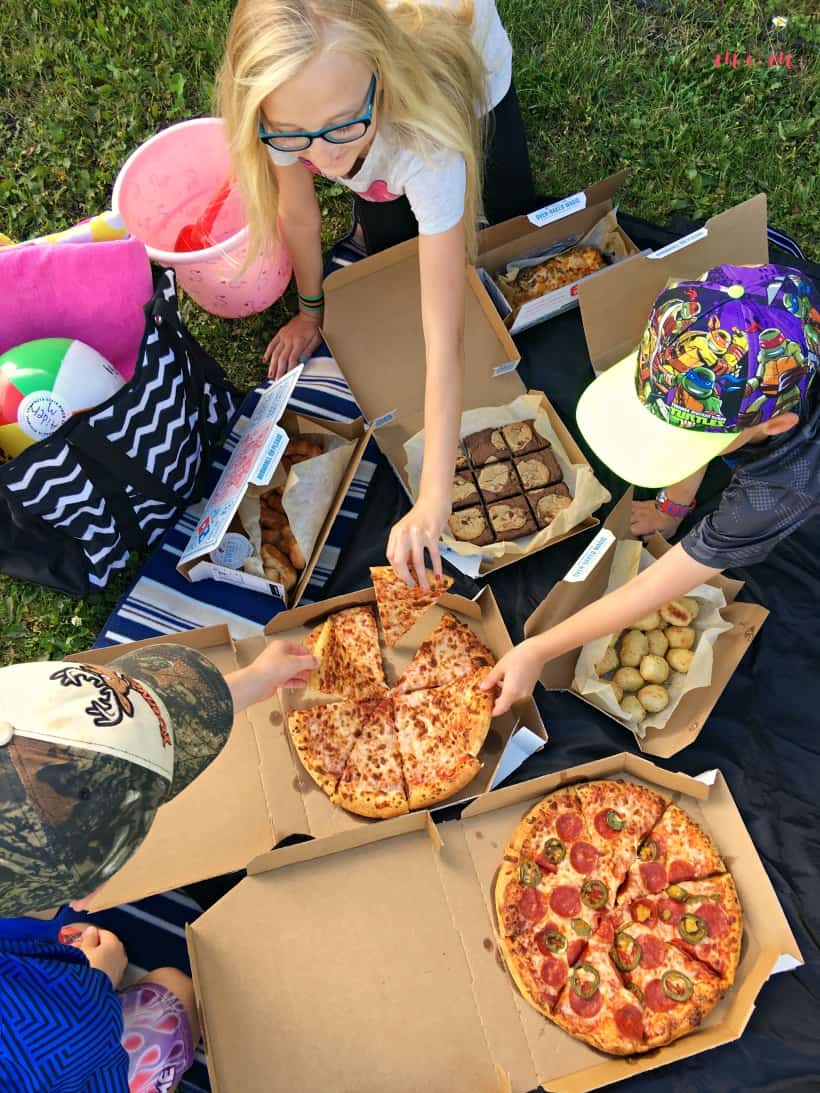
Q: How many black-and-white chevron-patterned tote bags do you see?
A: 1